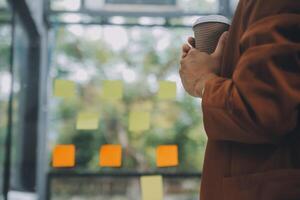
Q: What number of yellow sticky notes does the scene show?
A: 6